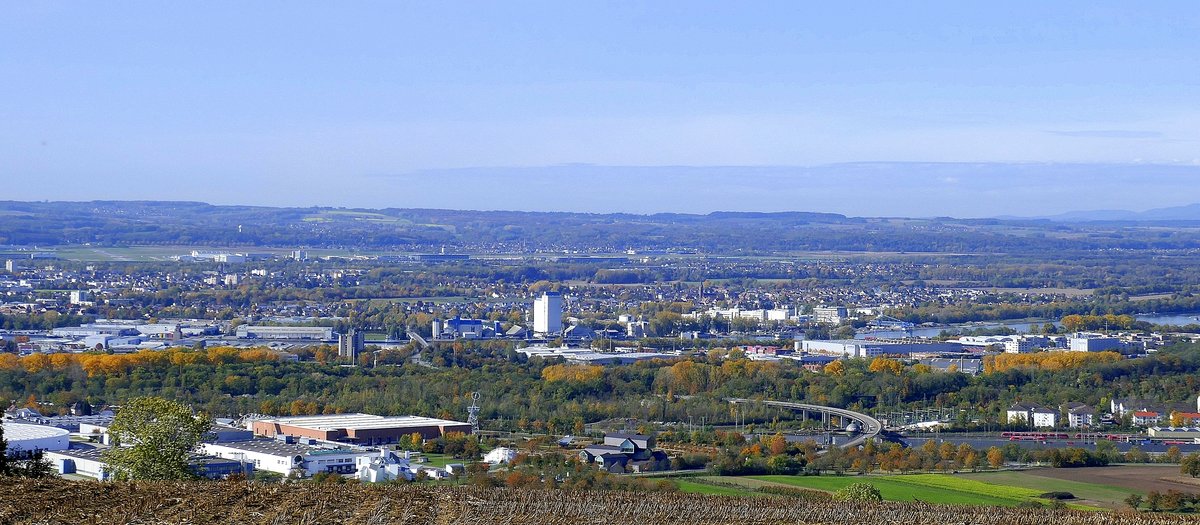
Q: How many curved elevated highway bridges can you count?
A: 1